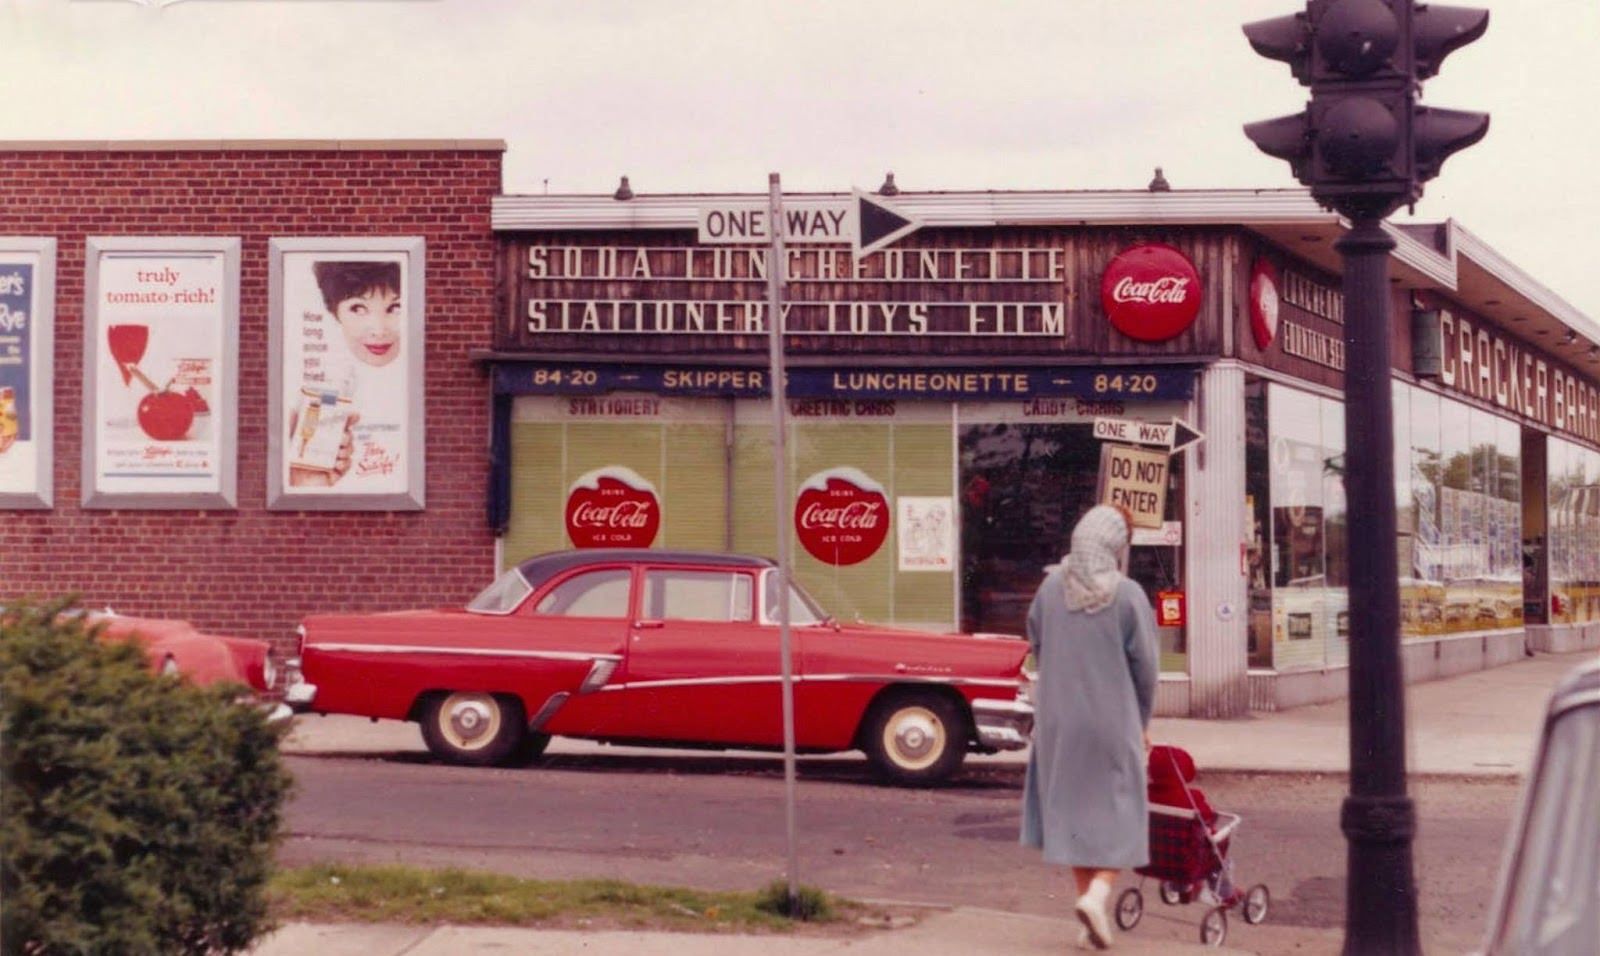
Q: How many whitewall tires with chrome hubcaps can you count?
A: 2